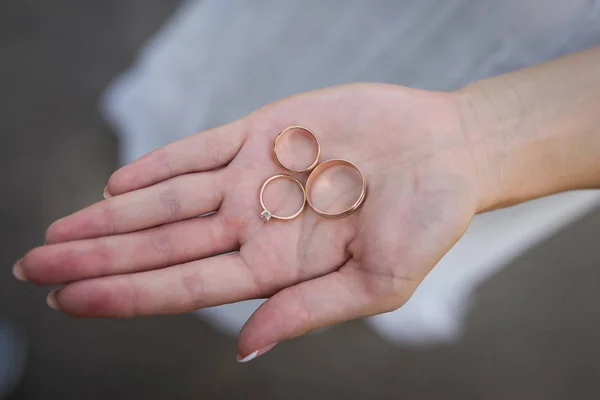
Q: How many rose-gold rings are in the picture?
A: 3